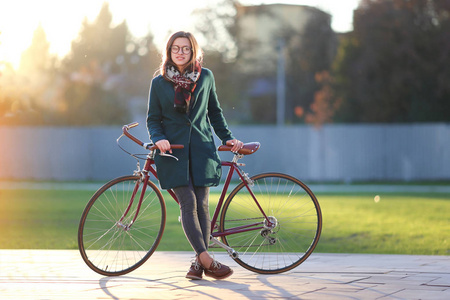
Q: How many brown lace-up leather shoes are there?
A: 2